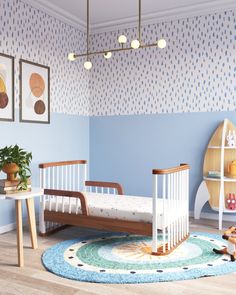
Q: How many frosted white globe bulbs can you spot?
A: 6